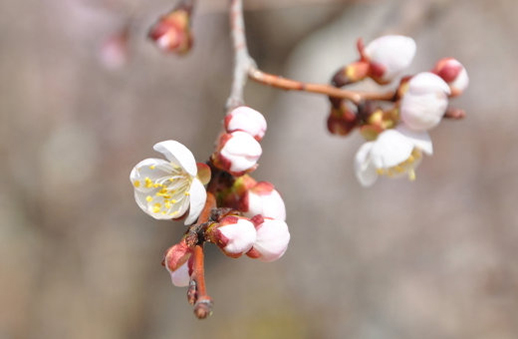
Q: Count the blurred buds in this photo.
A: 2